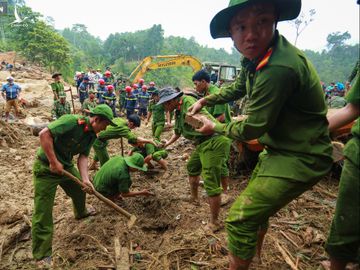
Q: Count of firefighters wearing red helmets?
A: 8